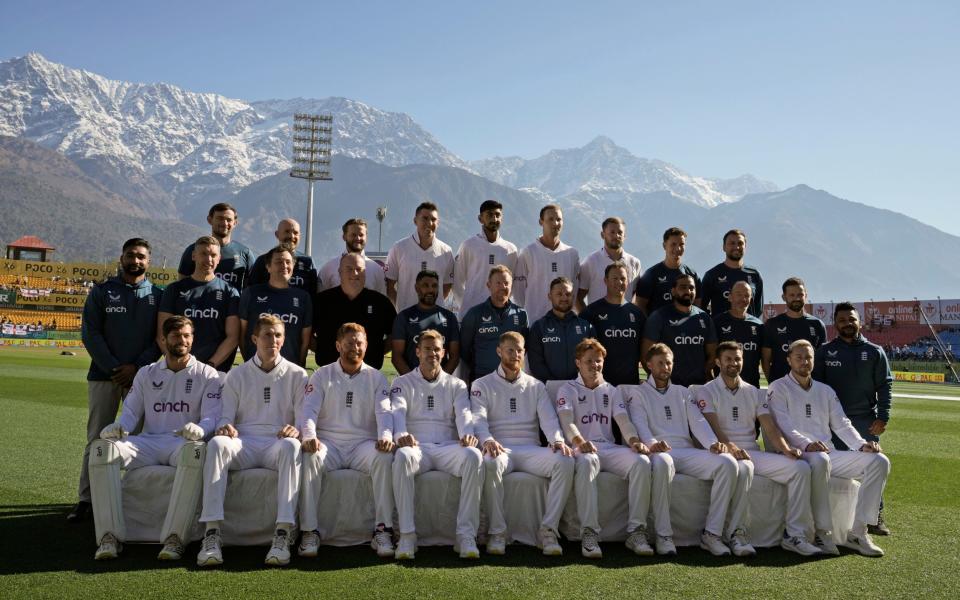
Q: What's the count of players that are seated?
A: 9